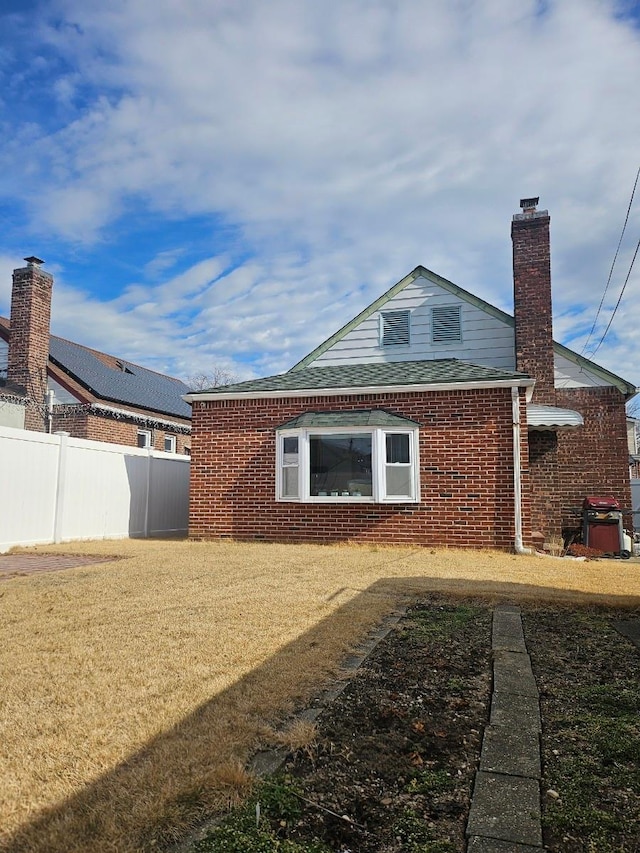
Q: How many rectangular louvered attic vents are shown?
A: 2